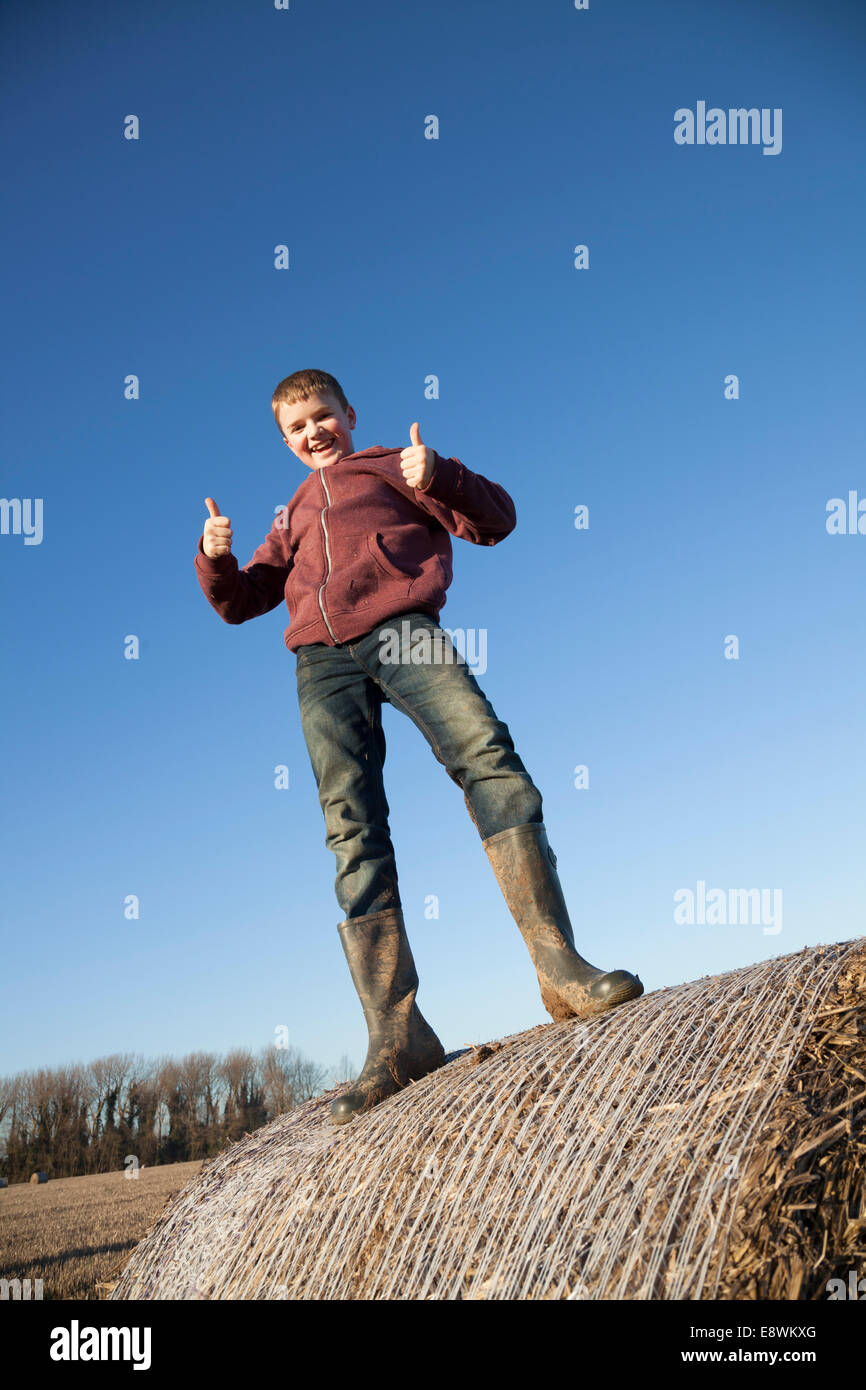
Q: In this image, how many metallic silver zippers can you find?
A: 1